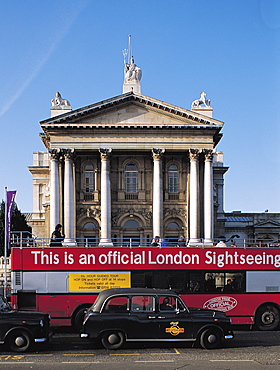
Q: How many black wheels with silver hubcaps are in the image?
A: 3